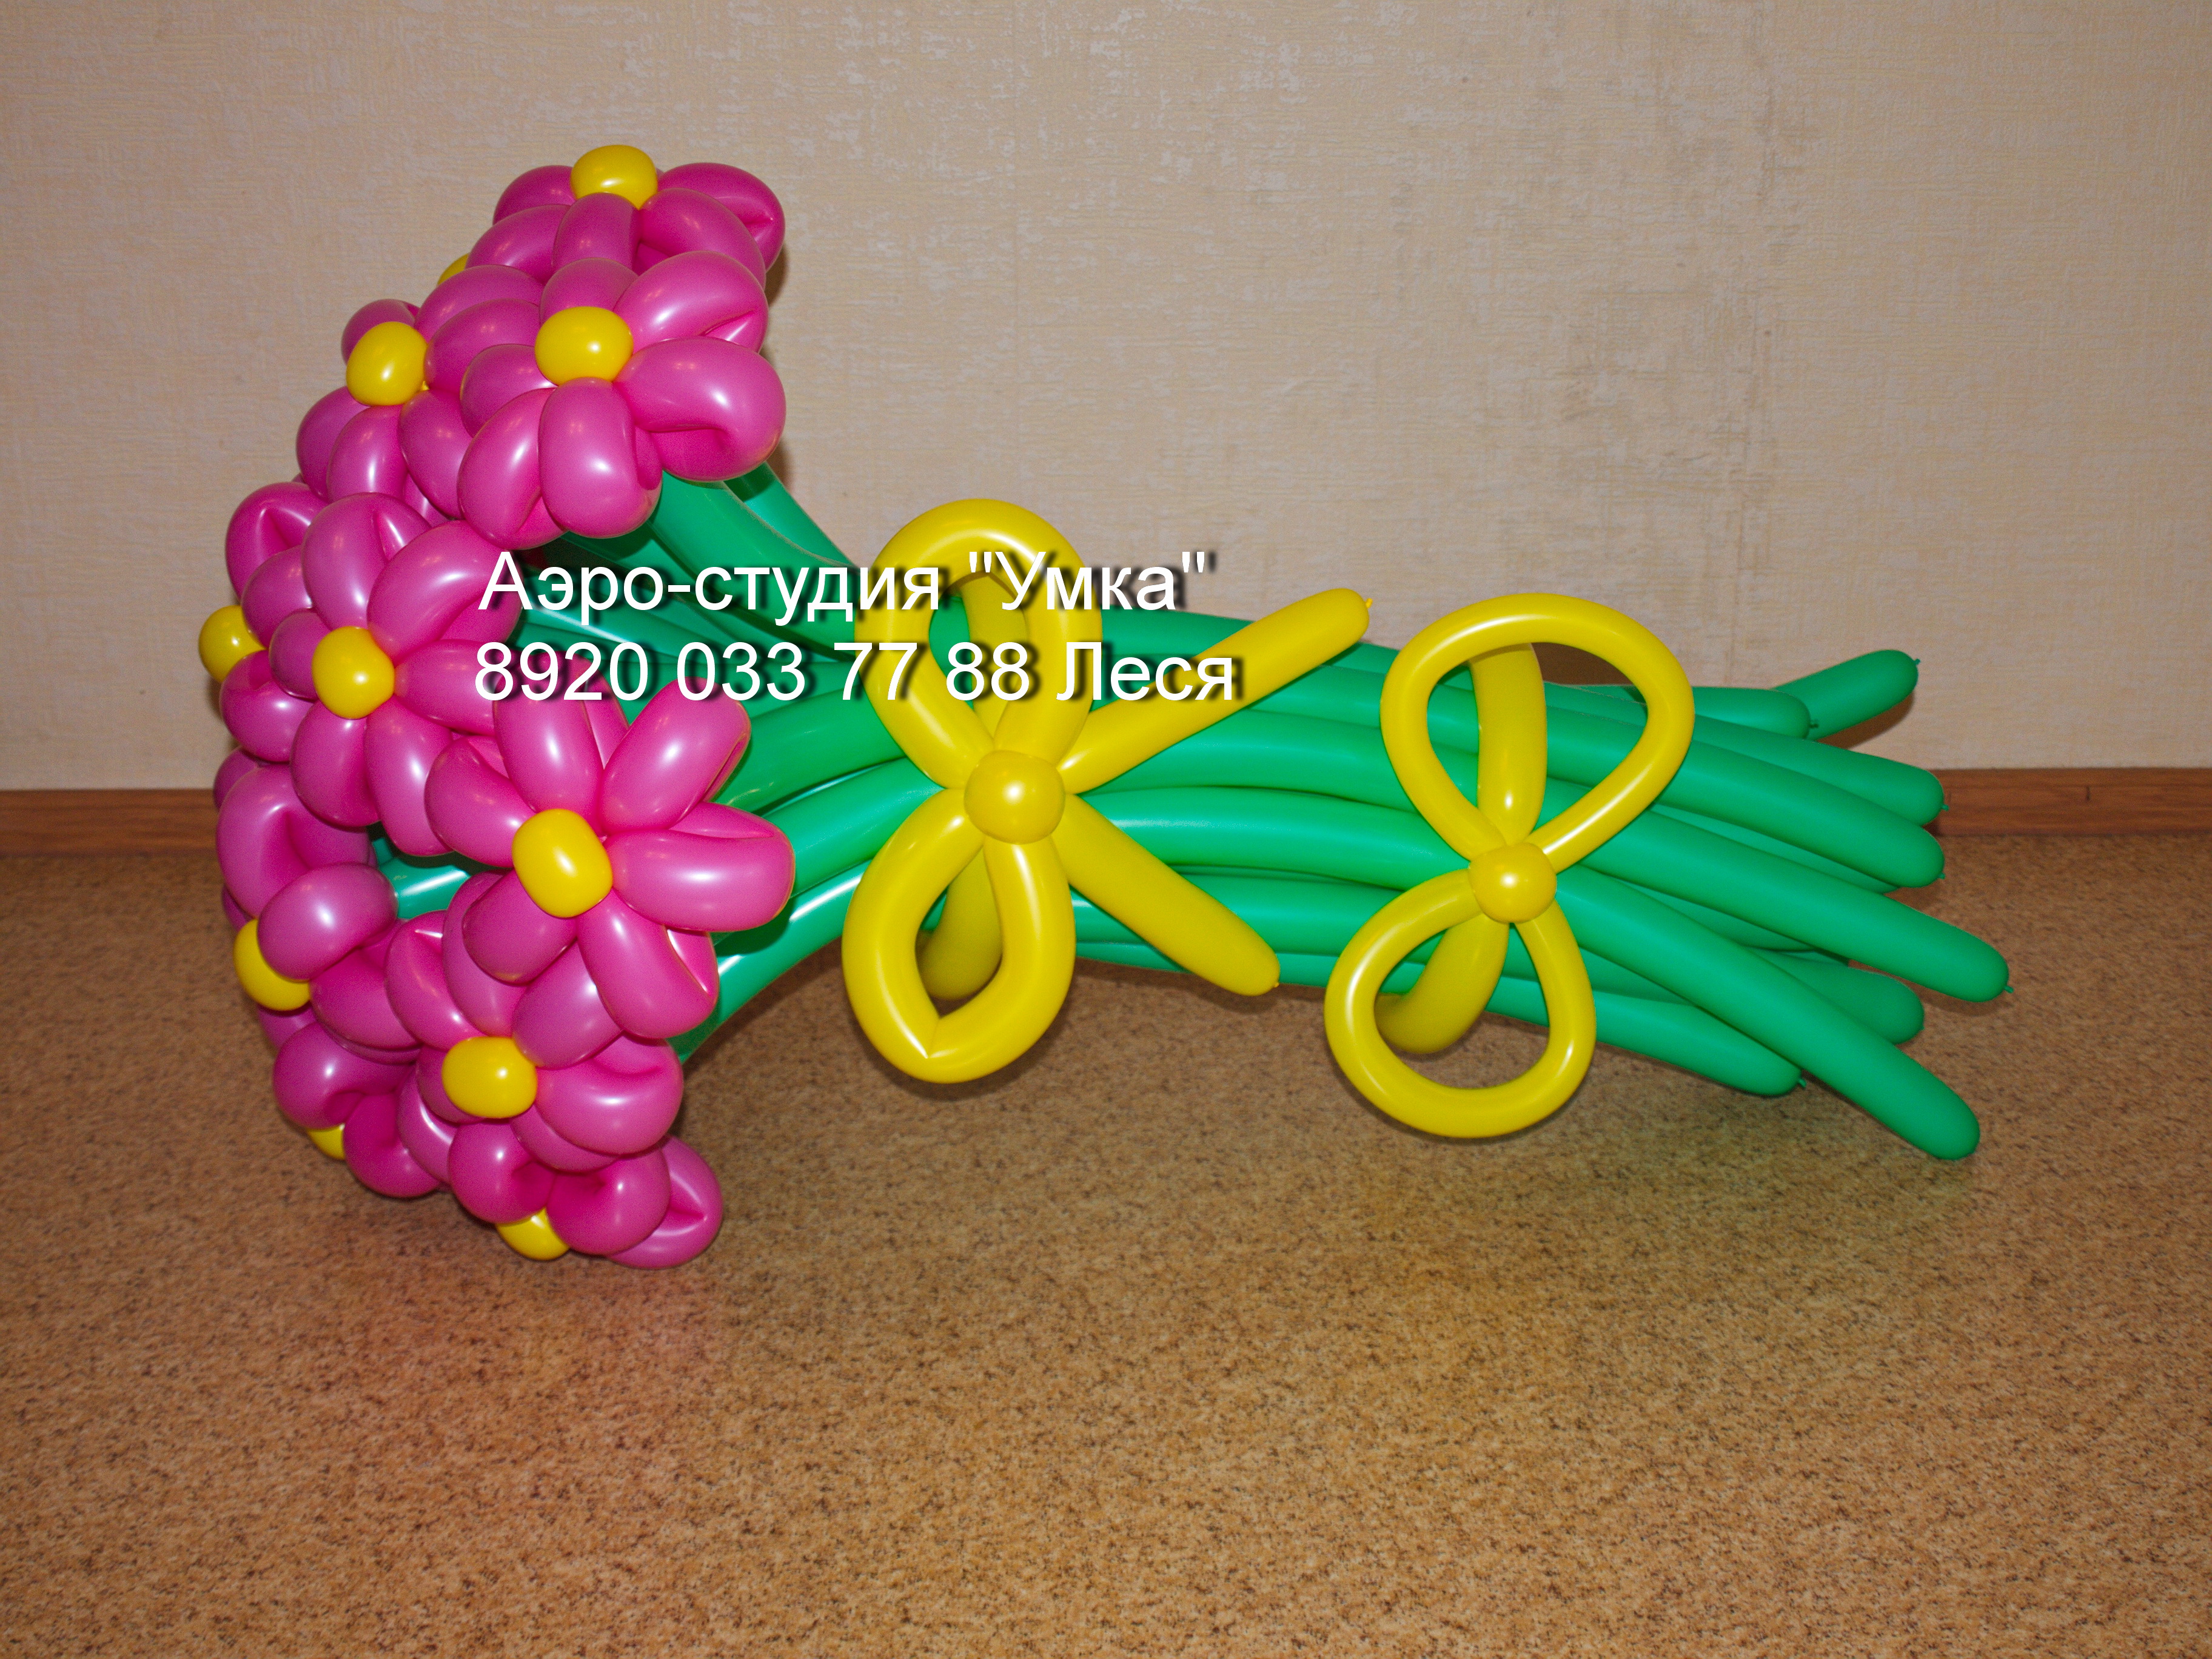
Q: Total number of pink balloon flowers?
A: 11